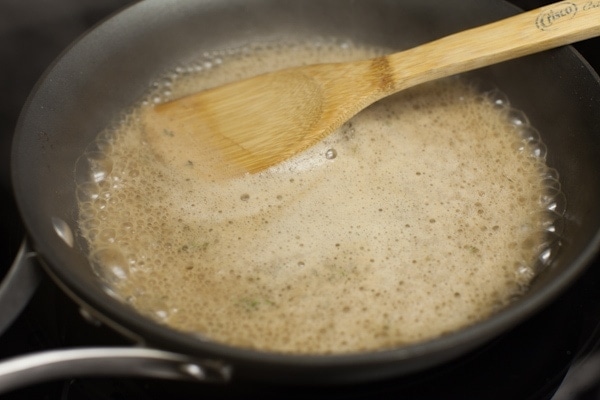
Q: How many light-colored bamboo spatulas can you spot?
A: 1